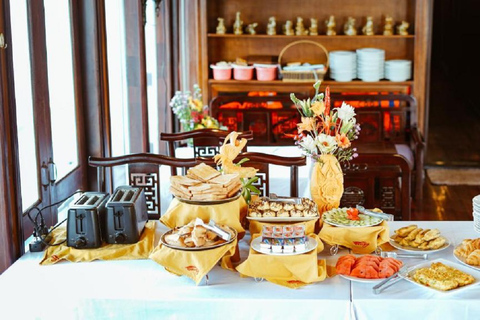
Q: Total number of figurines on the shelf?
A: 12